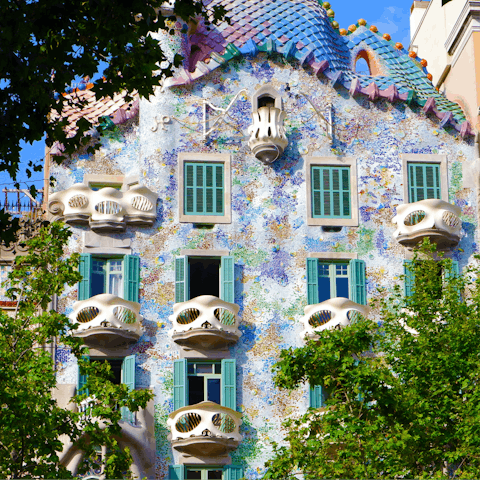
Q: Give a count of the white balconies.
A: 7